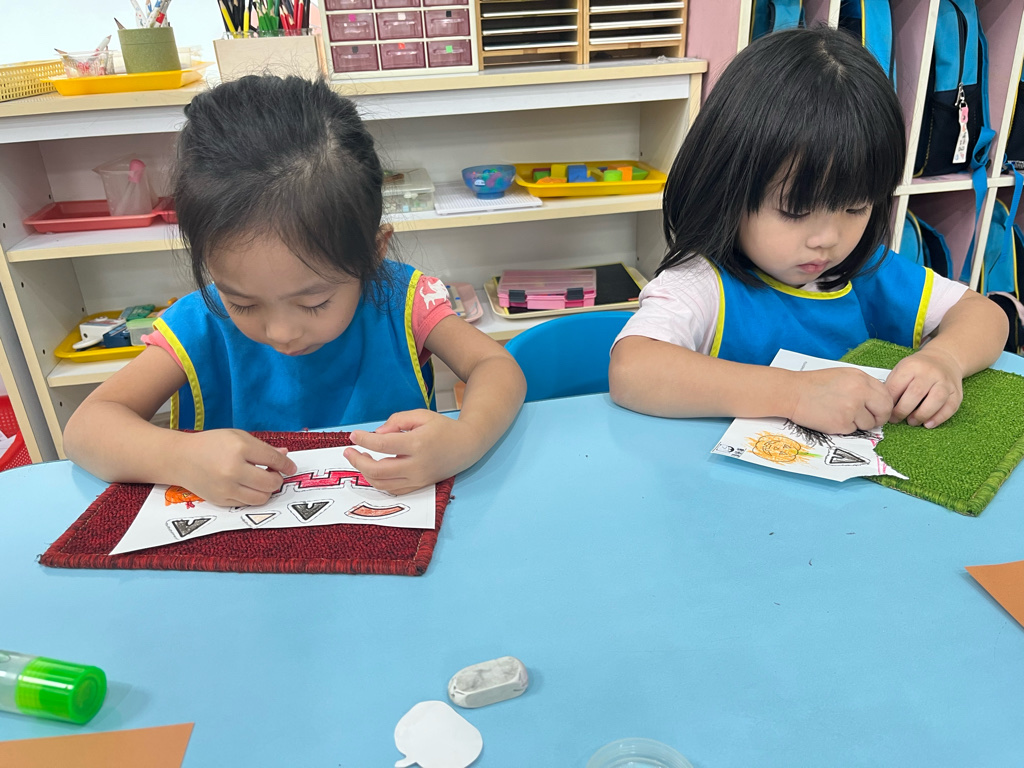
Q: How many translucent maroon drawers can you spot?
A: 9